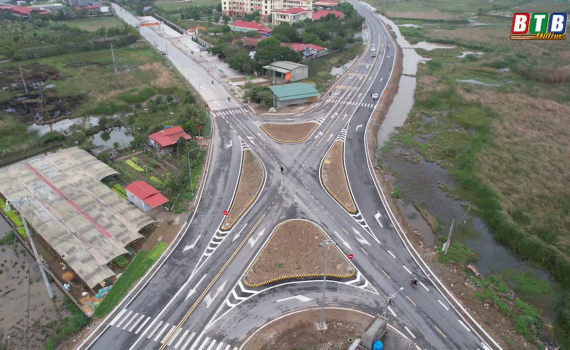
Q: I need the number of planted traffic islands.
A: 4